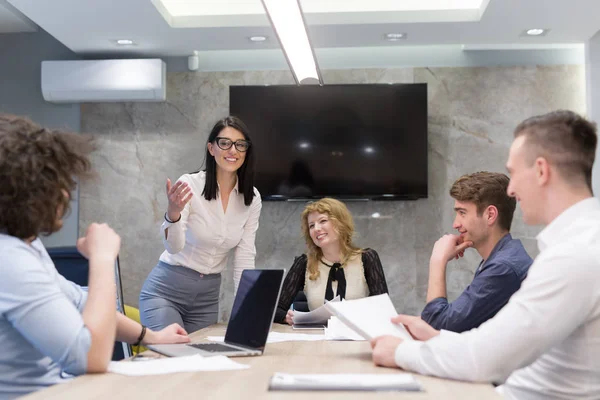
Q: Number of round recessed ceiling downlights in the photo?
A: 4